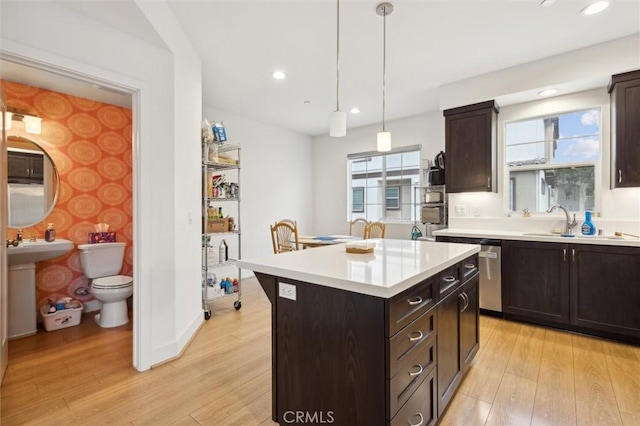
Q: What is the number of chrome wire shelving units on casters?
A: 1